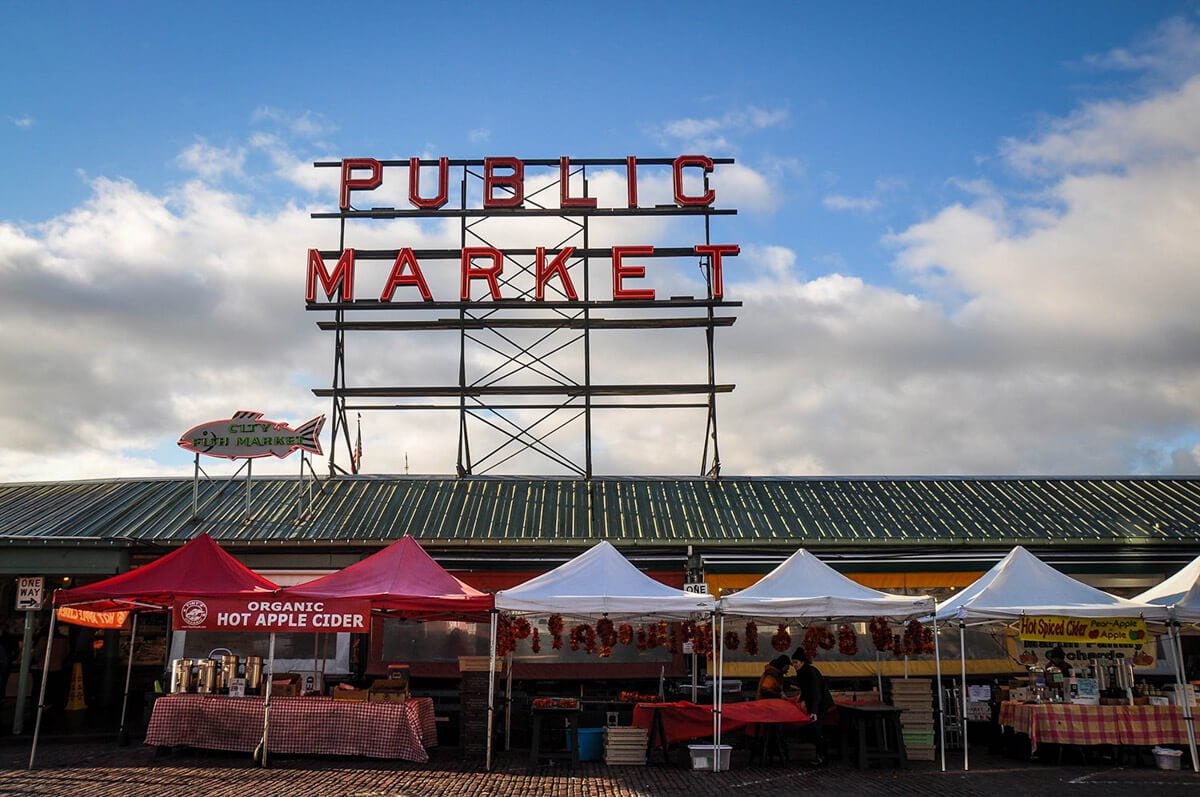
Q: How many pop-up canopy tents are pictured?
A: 6